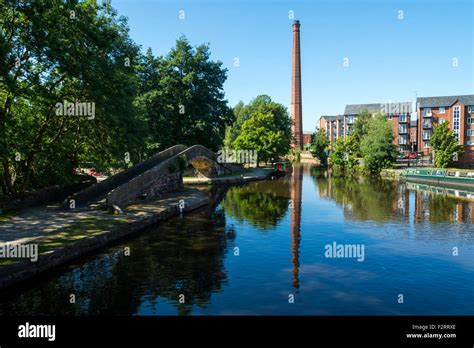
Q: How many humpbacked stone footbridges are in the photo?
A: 1